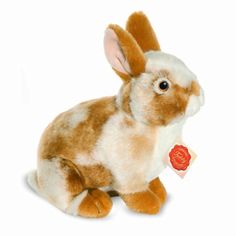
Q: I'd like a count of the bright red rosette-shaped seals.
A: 1